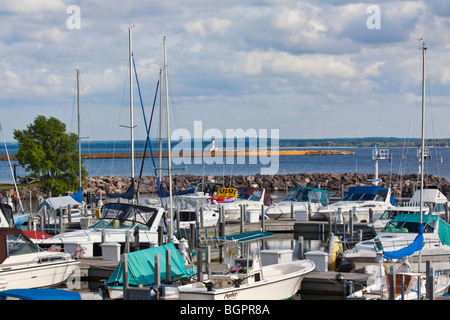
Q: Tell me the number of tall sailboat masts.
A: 5